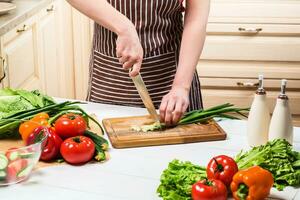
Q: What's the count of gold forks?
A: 0